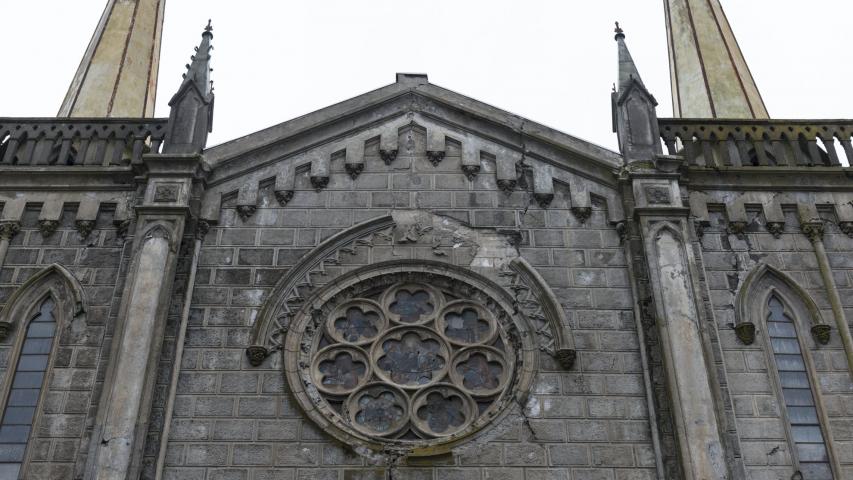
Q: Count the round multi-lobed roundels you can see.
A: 8